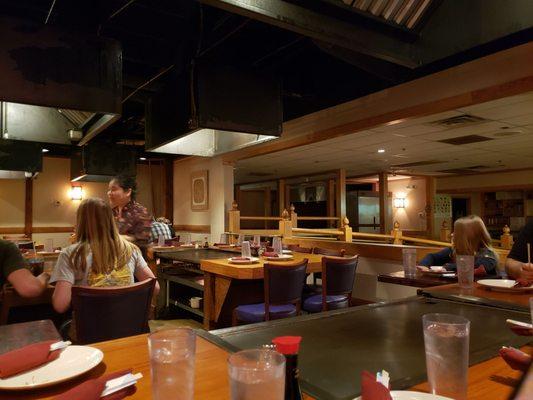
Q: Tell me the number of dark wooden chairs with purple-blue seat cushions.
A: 2